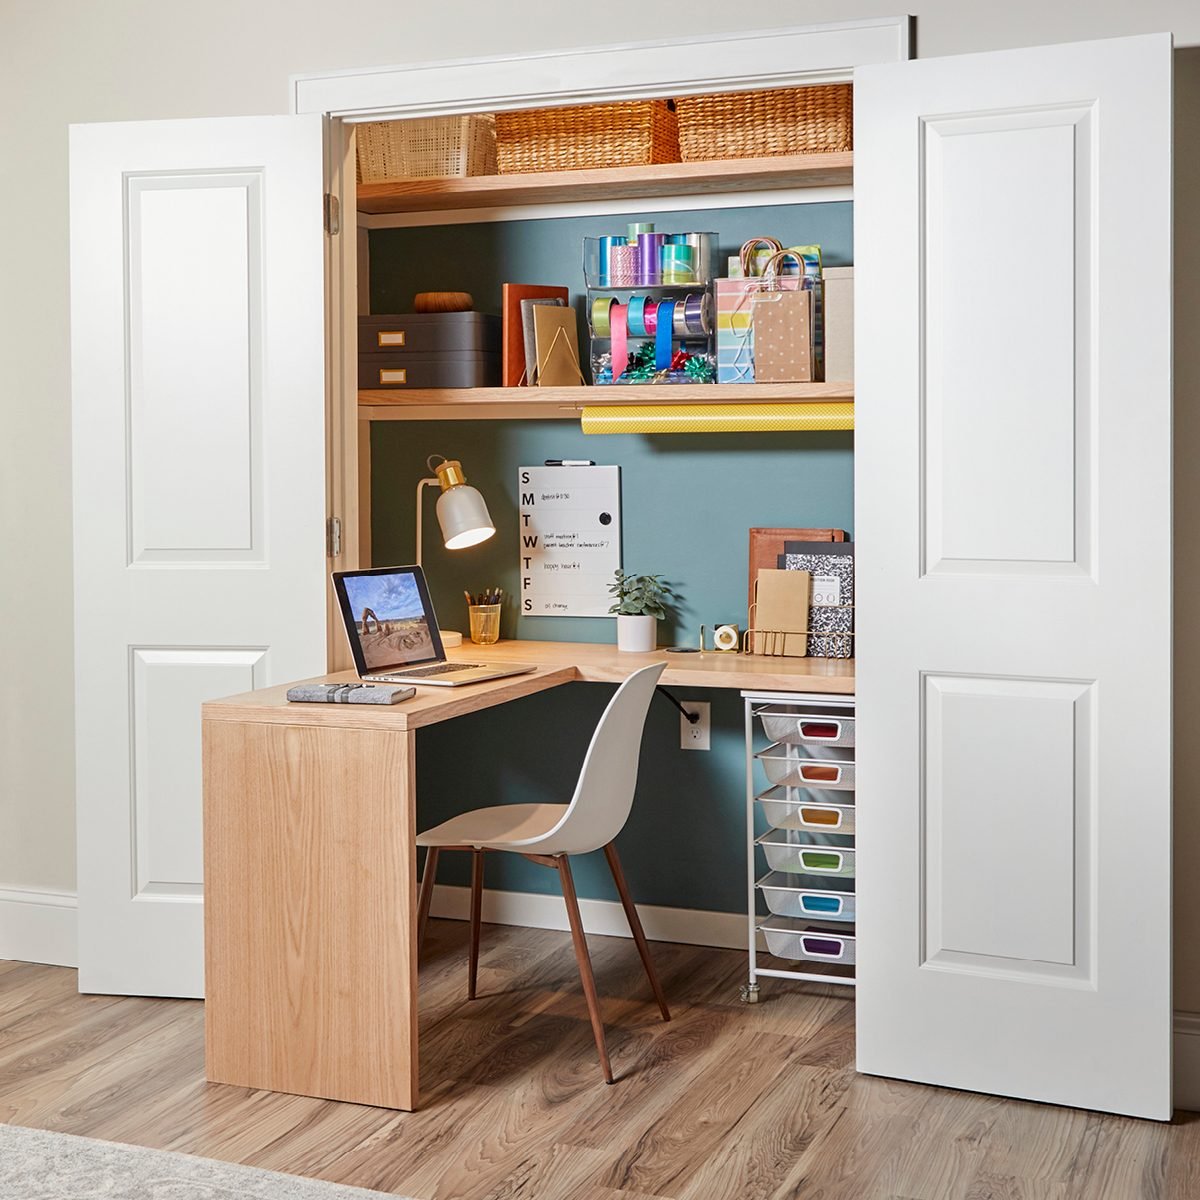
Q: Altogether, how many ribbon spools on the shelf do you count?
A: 14